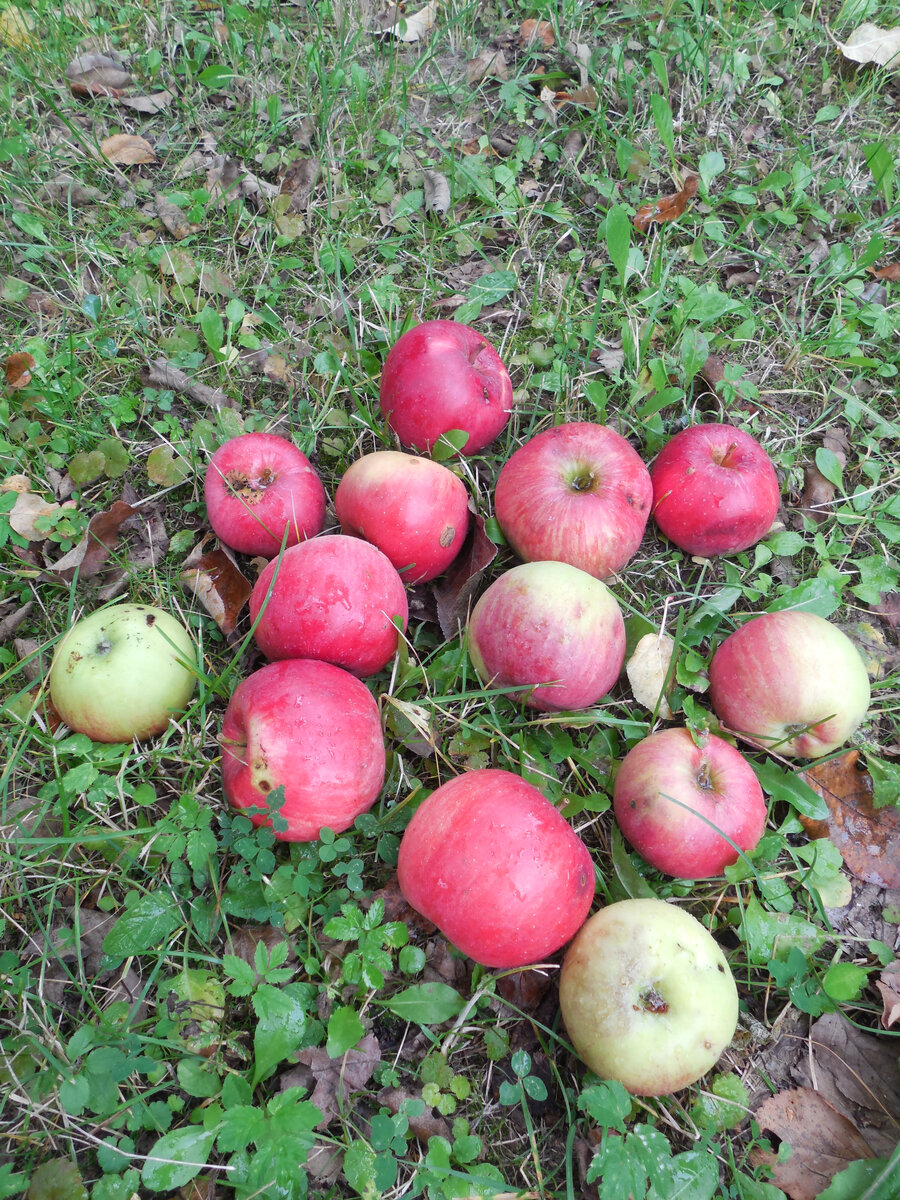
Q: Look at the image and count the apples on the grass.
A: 13